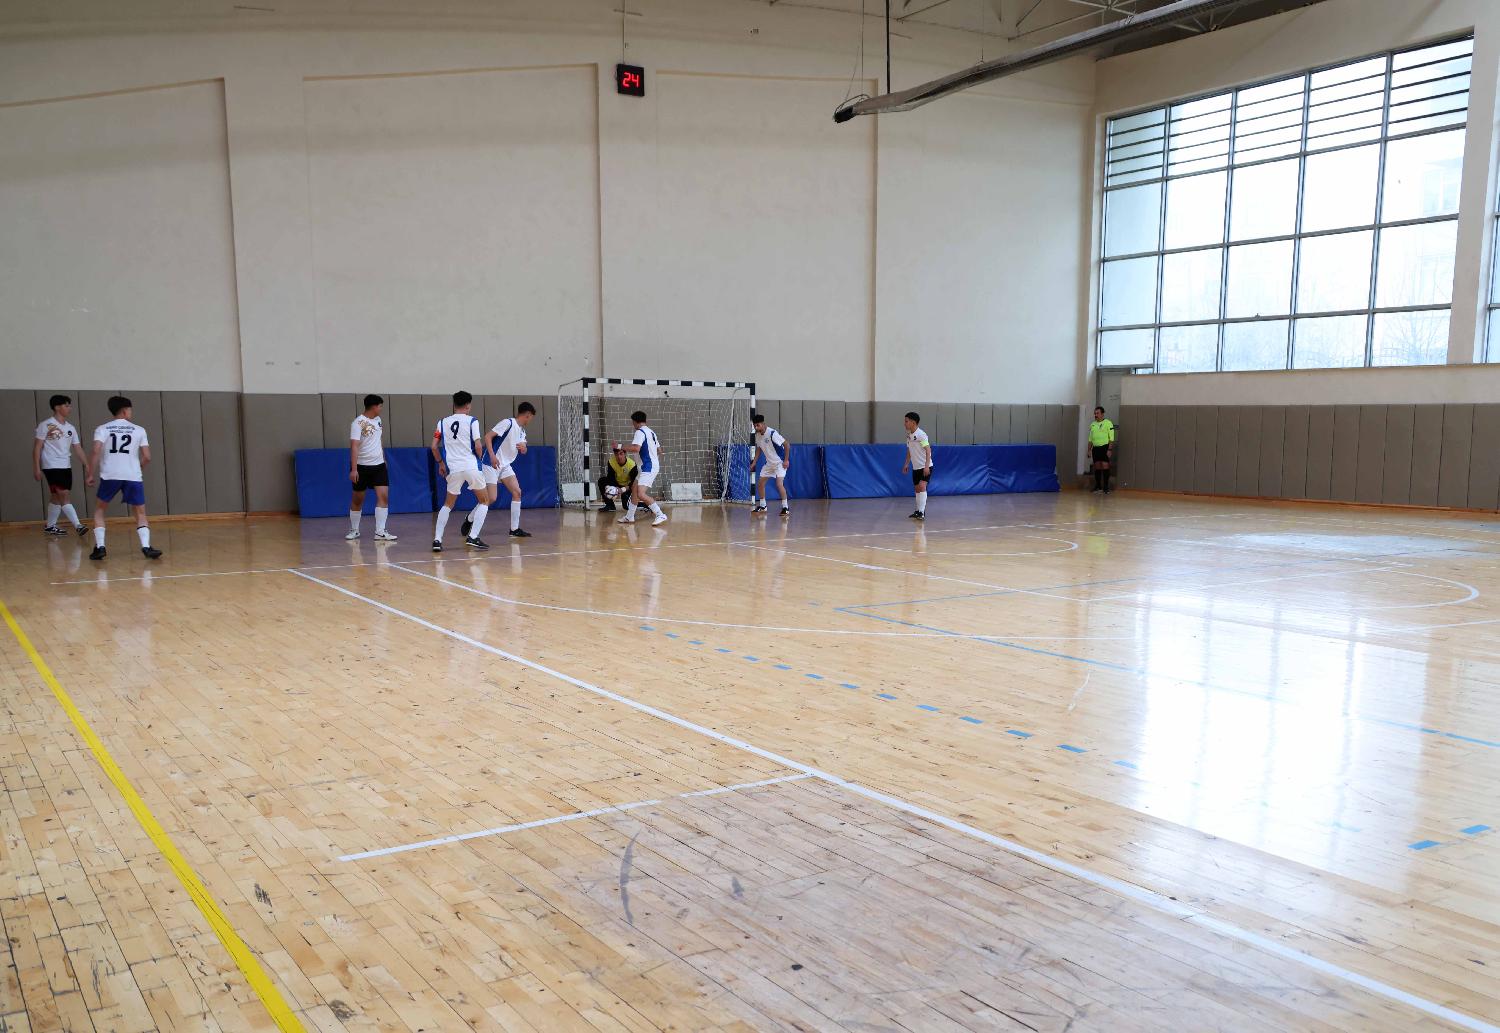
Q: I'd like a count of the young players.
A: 9